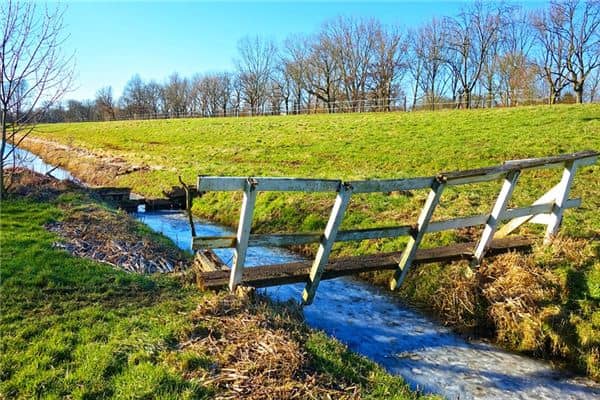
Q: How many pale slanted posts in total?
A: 5